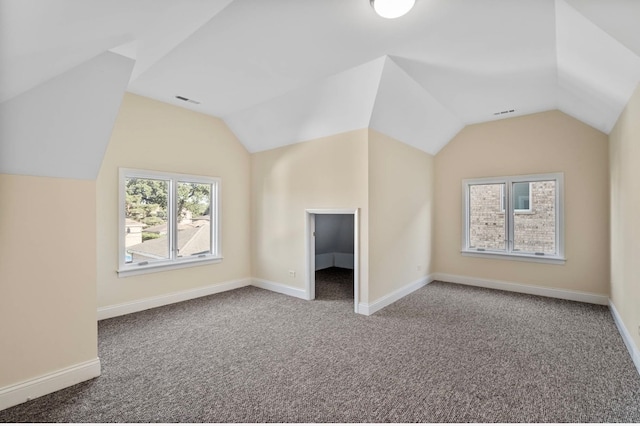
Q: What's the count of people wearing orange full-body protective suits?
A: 0